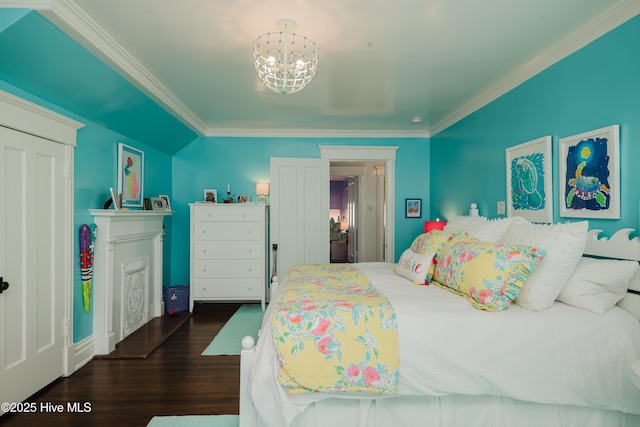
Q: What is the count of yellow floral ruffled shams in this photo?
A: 2